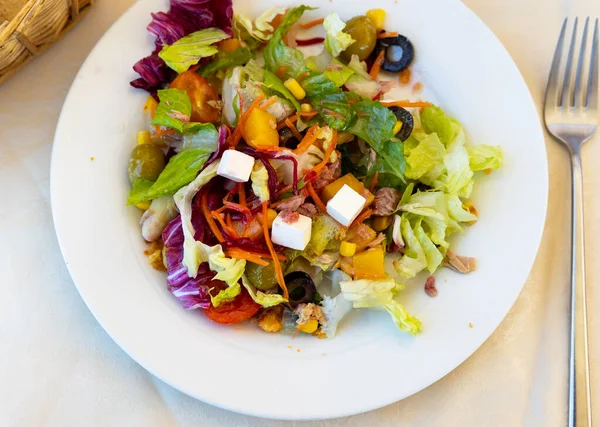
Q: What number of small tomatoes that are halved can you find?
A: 2